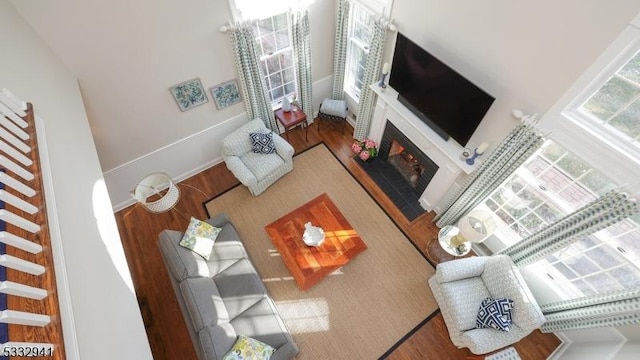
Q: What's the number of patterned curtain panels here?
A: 7